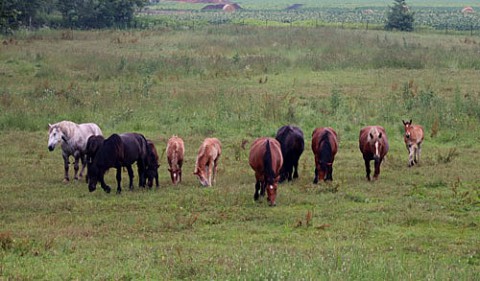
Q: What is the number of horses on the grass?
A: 11